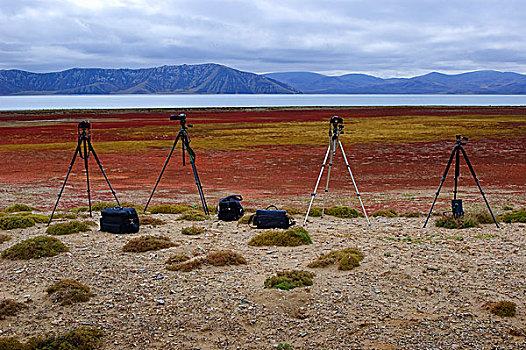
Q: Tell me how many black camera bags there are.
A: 3